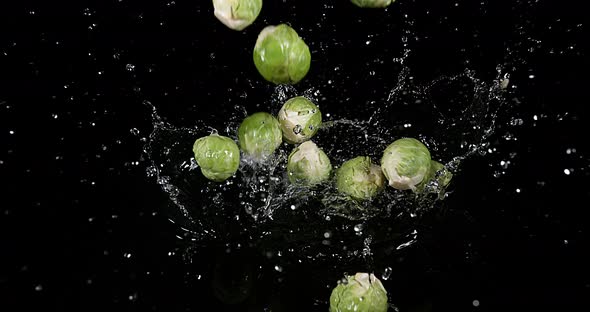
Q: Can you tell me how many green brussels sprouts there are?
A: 11